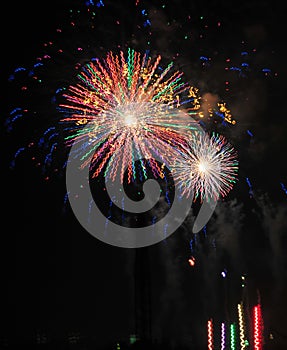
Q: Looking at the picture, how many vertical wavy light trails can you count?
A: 5